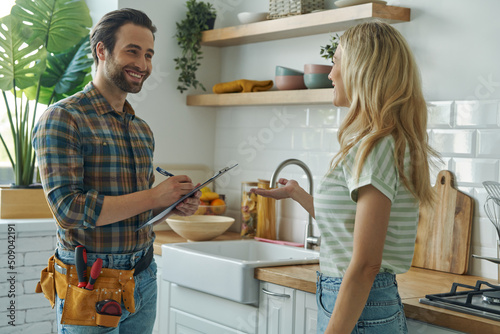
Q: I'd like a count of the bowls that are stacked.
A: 4